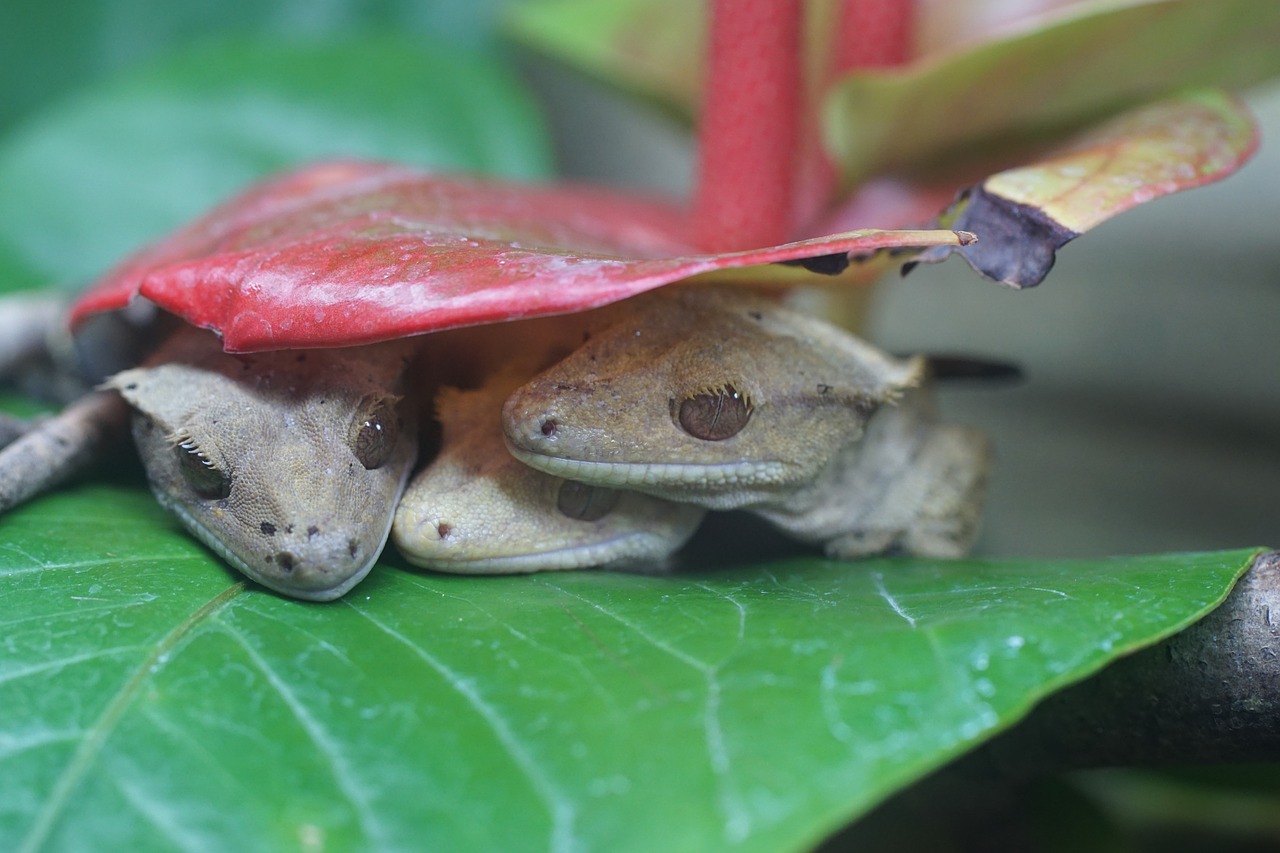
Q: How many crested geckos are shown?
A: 3